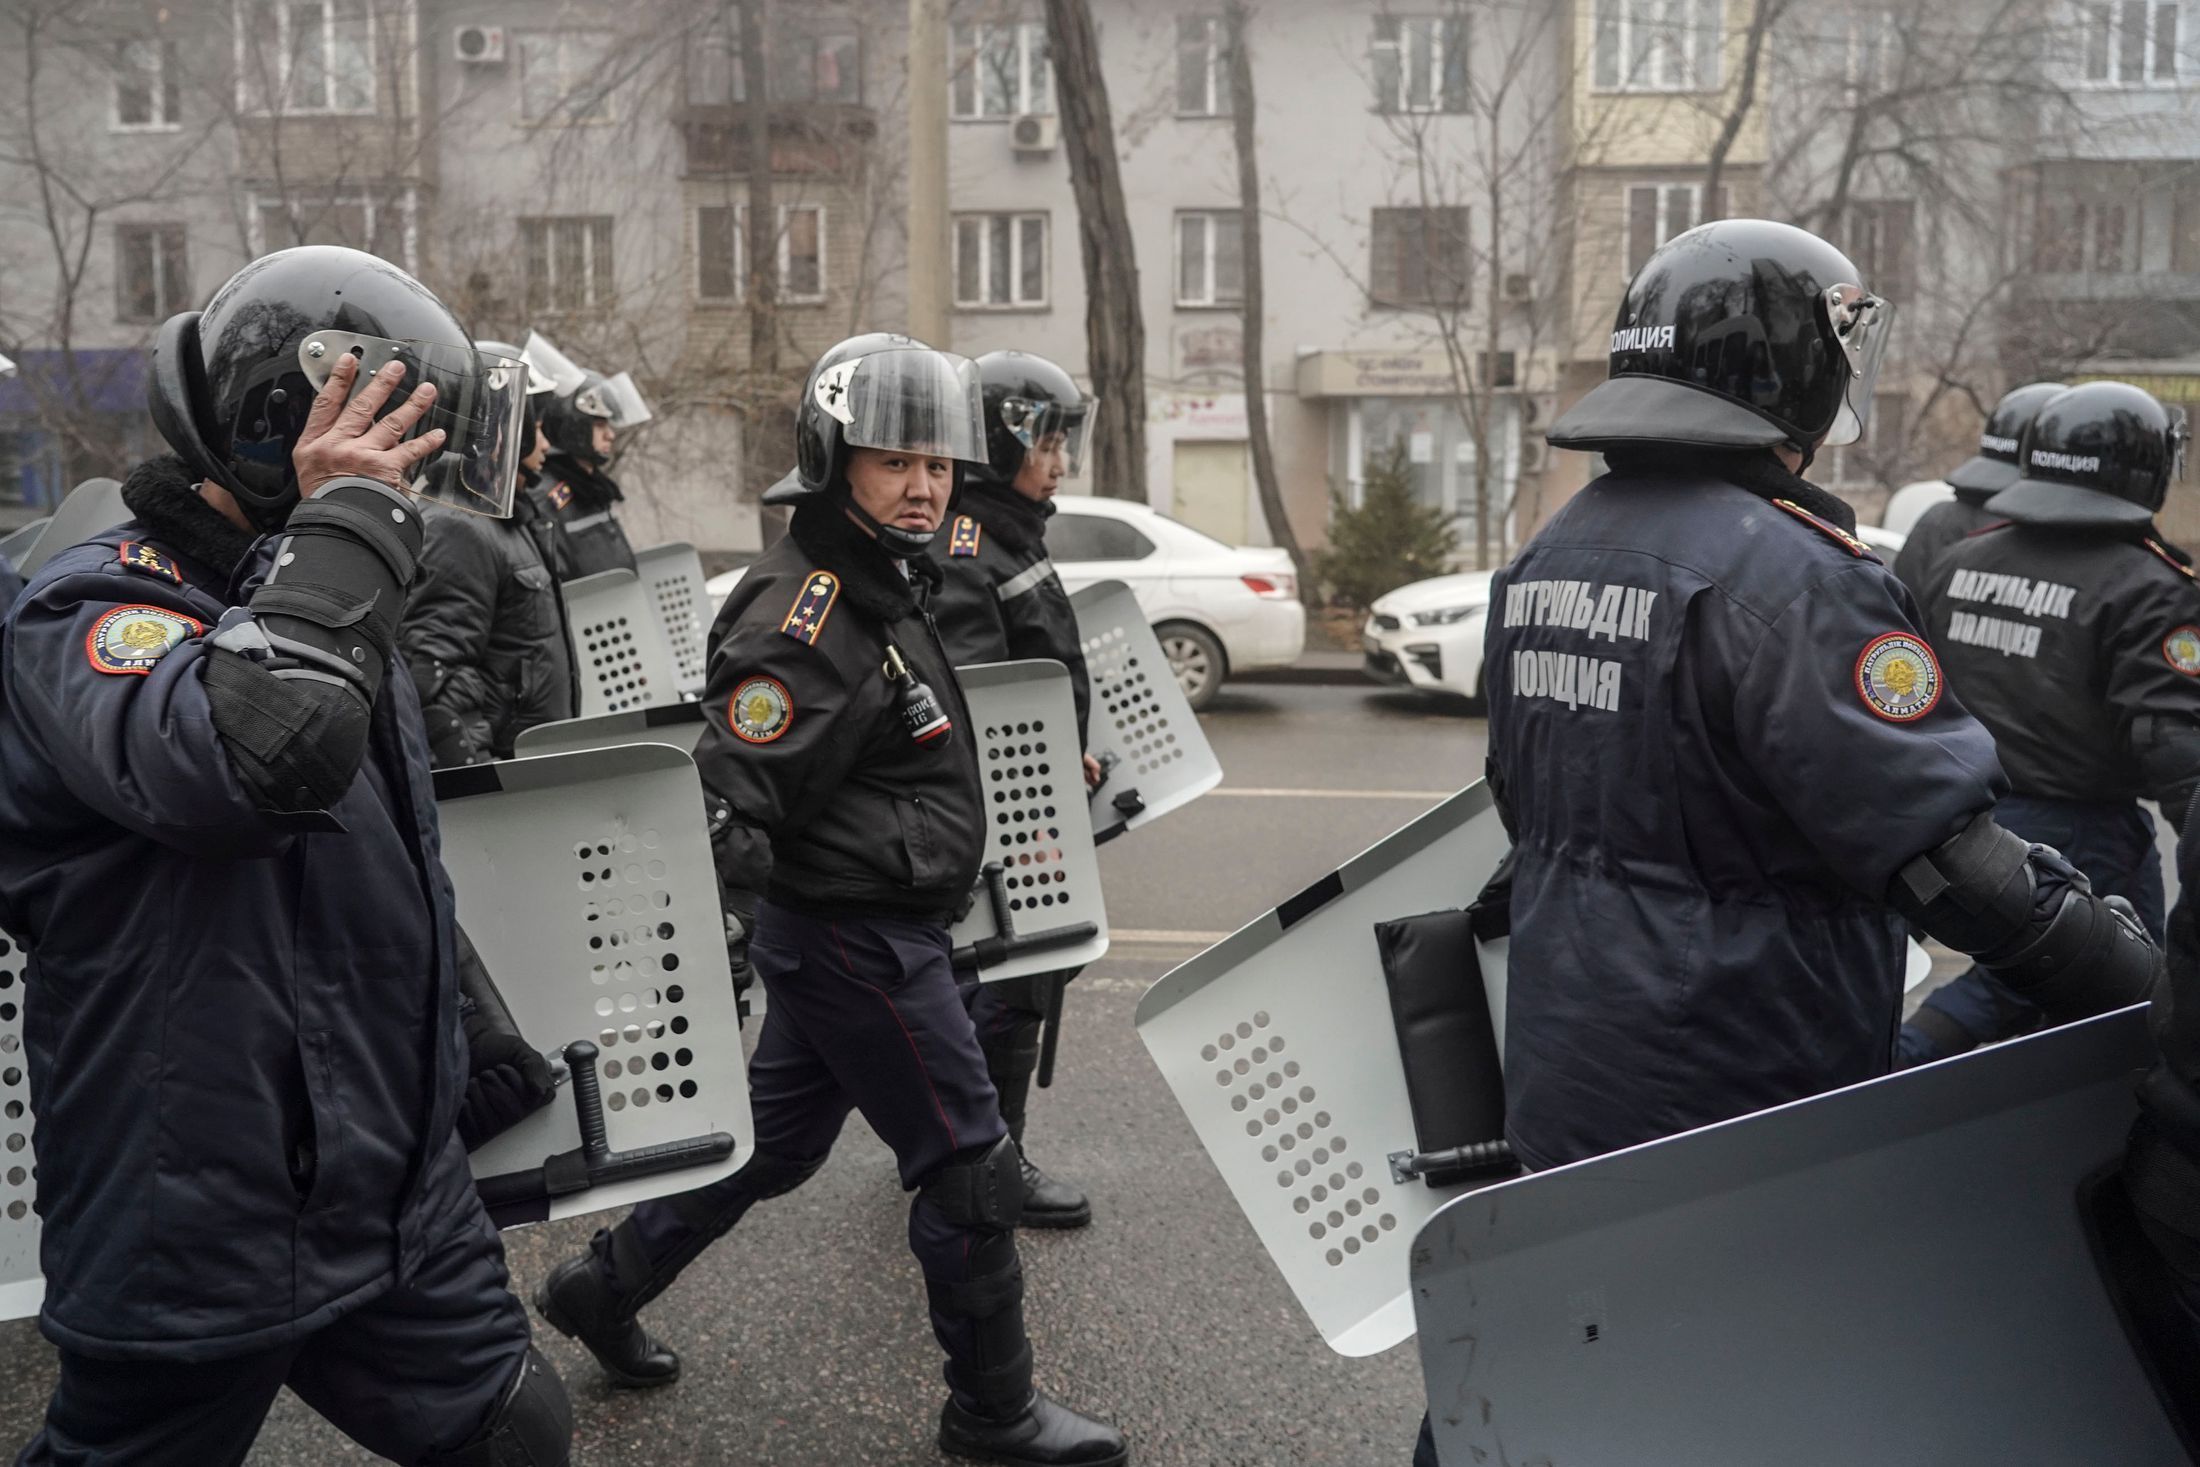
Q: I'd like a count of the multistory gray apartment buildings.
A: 1